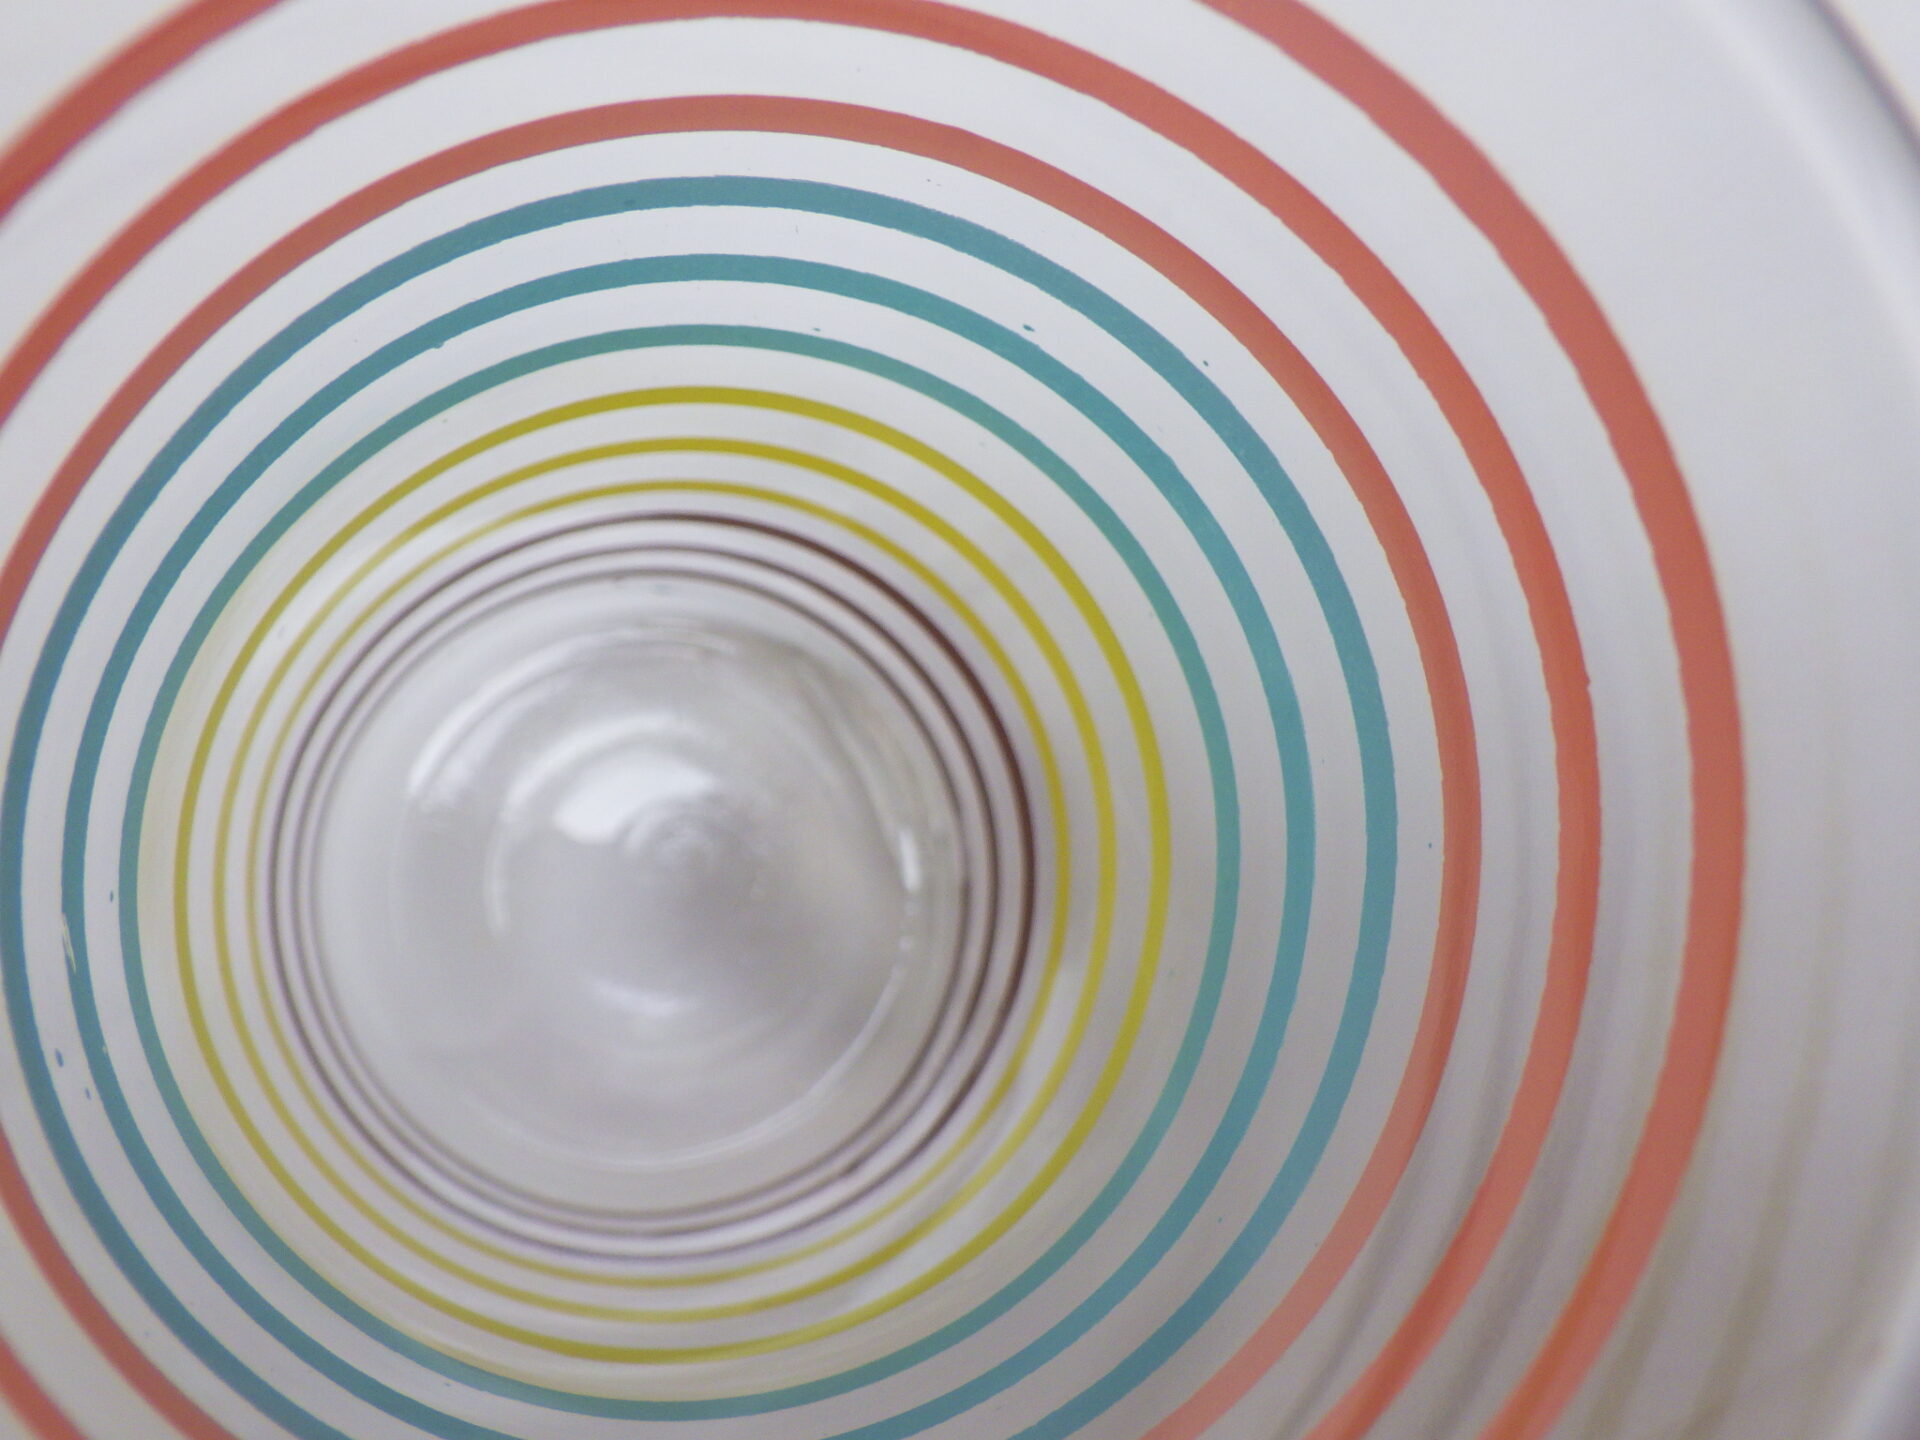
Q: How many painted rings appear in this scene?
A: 12